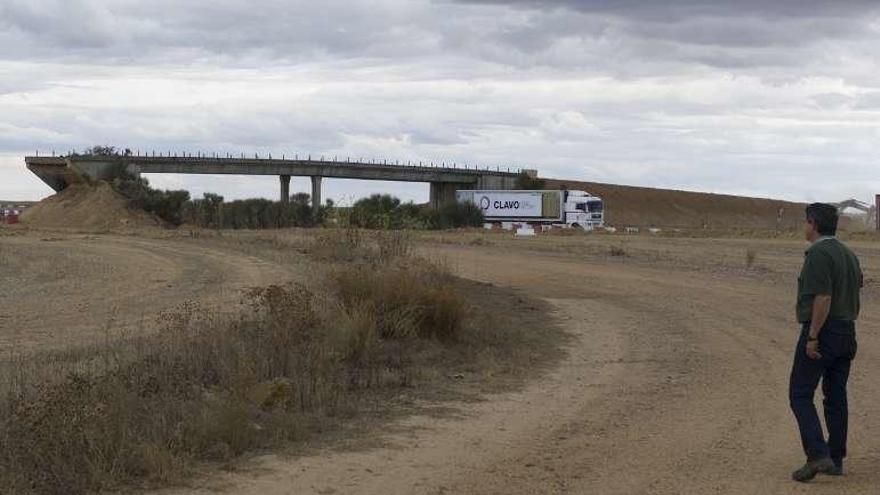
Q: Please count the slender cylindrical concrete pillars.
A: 2